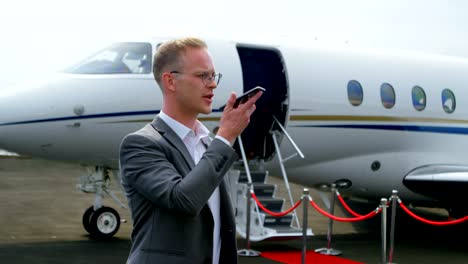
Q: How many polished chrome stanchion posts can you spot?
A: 5